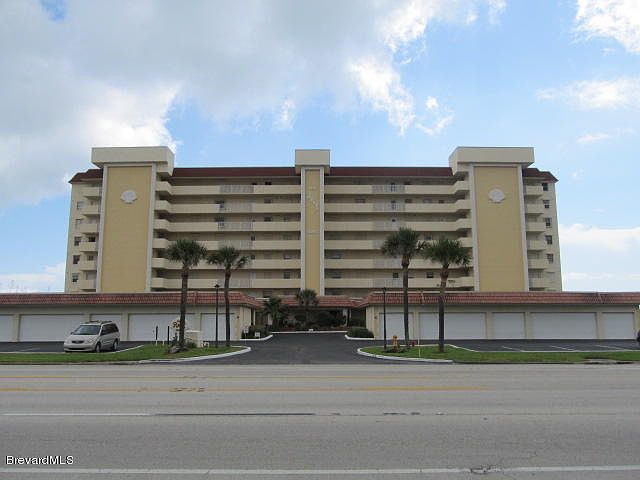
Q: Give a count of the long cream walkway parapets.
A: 12